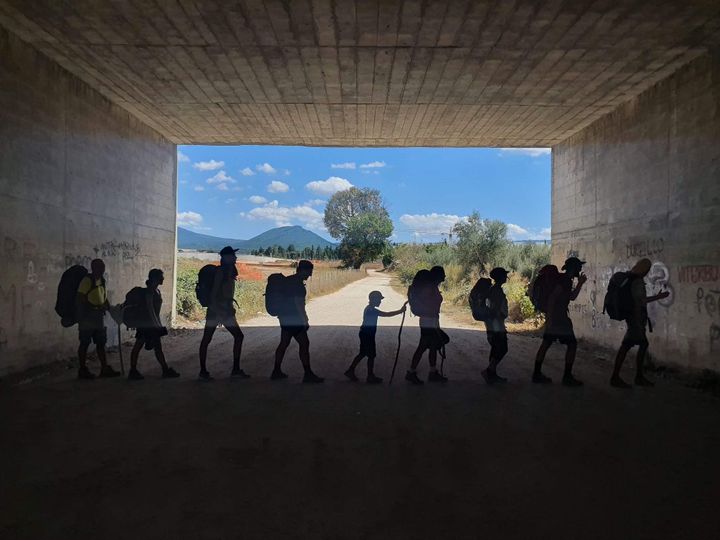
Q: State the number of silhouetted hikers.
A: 9